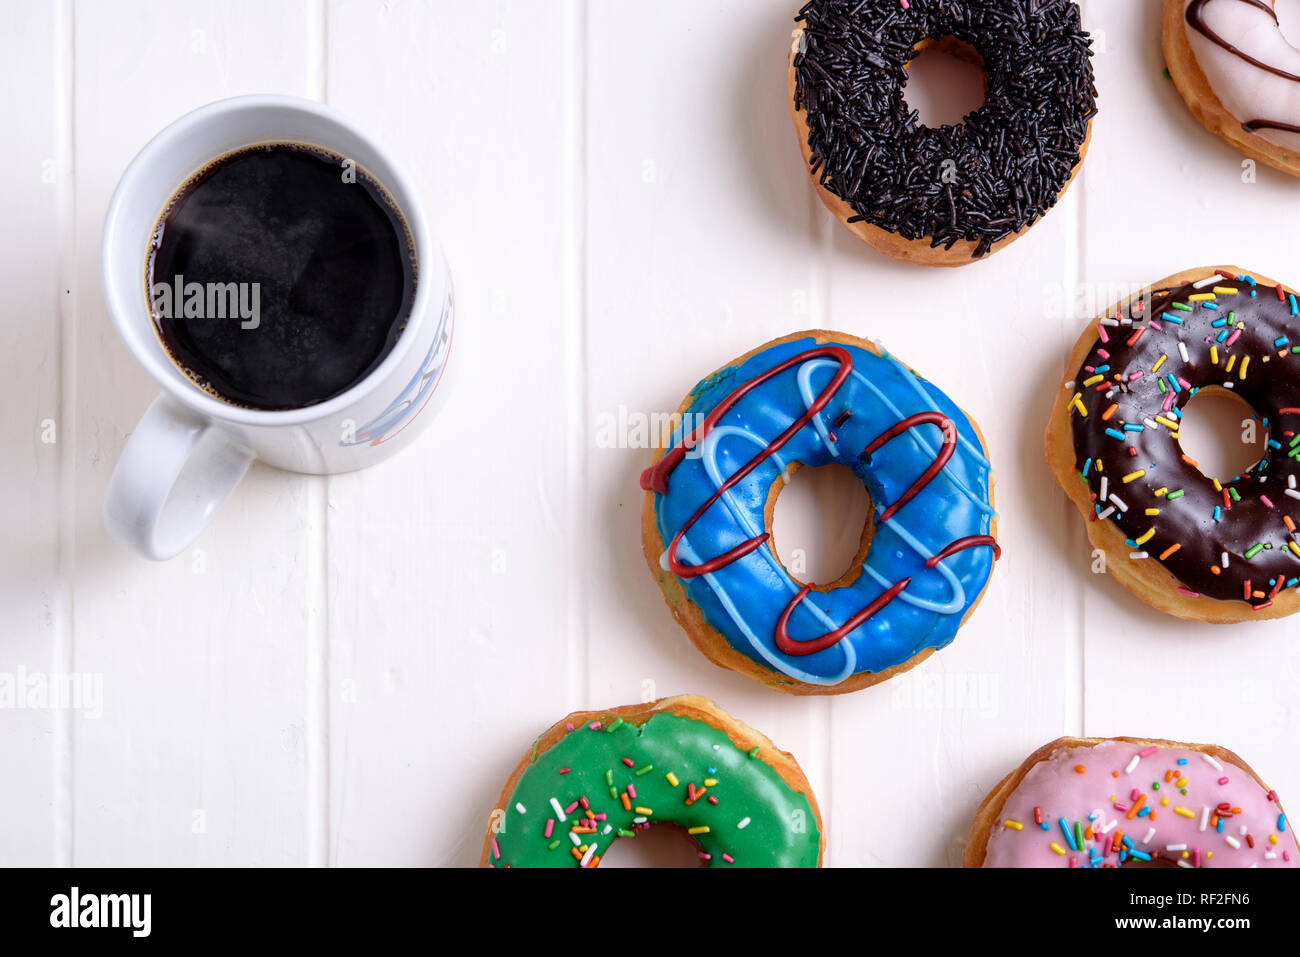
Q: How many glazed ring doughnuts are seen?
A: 6